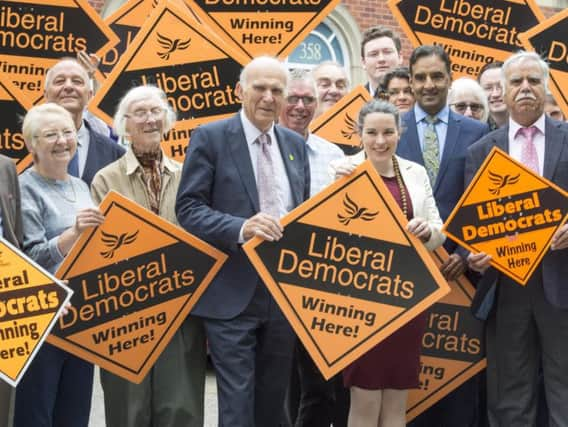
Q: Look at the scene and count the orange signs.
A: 13